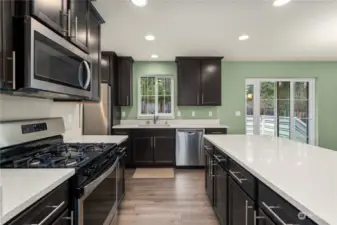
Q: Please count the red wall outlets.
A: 0